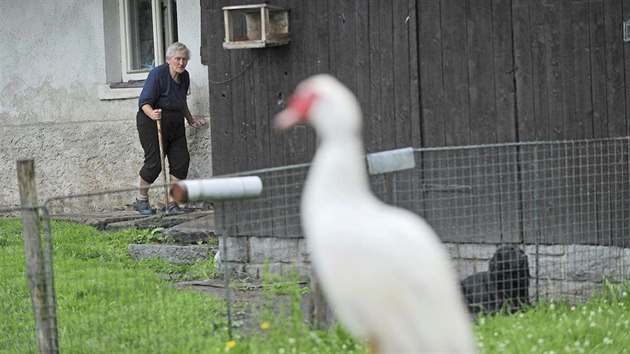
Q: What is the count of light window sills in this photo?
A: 1